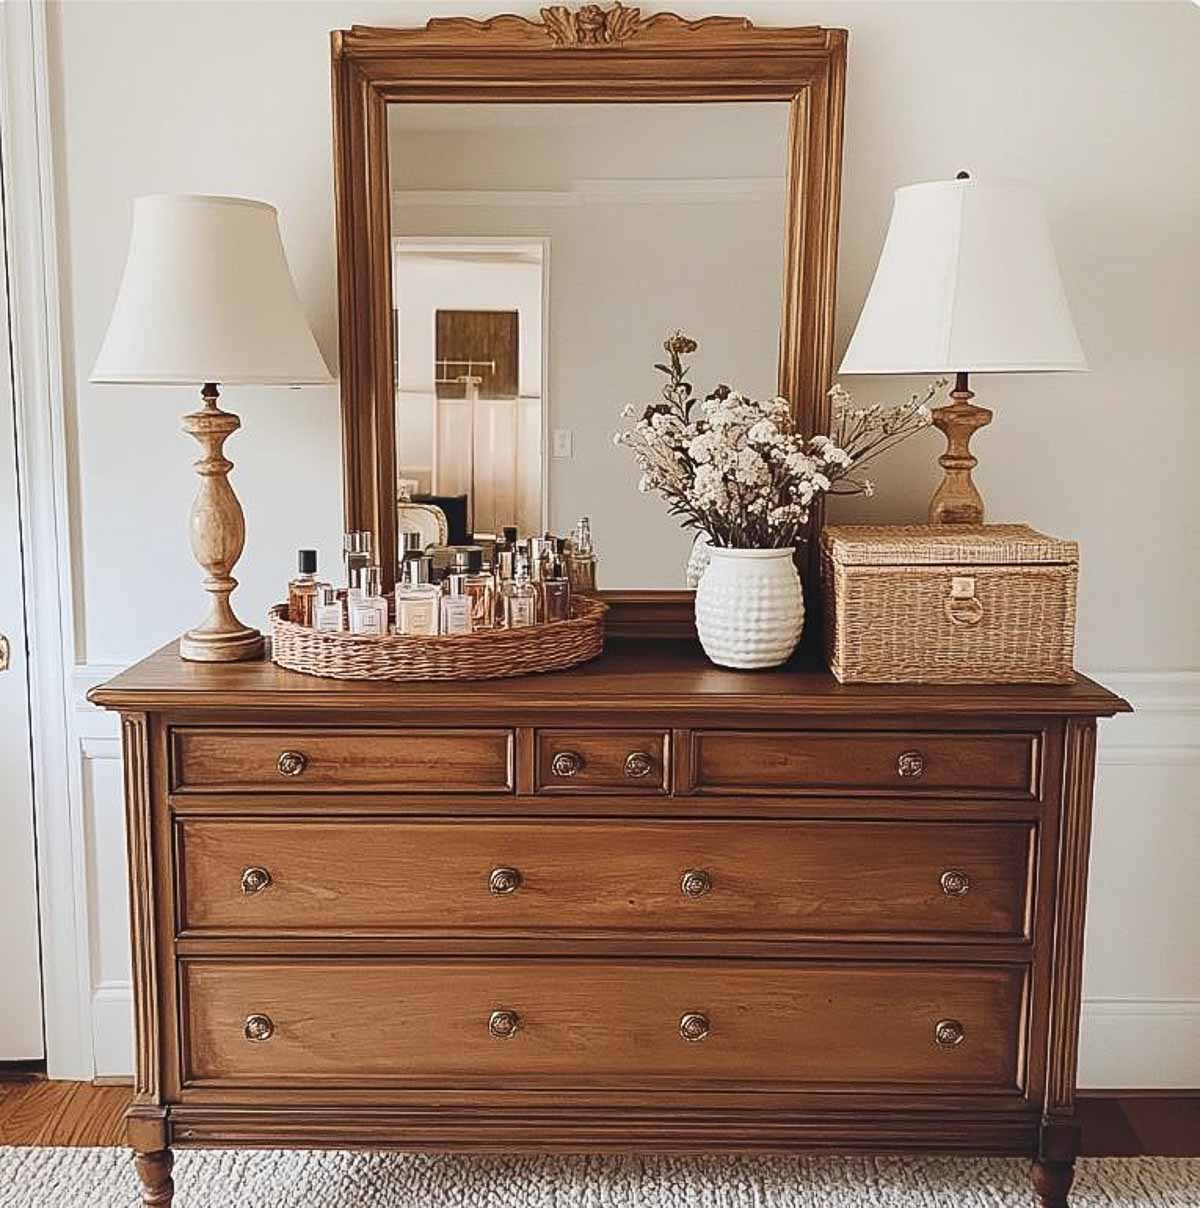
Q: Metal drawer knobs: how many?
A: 12